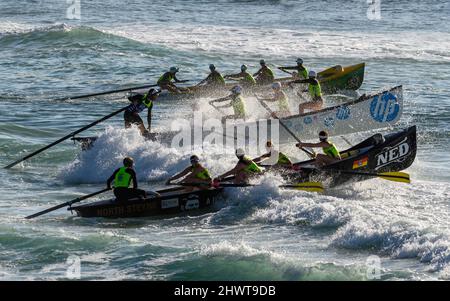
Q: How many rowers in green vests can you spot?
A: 14